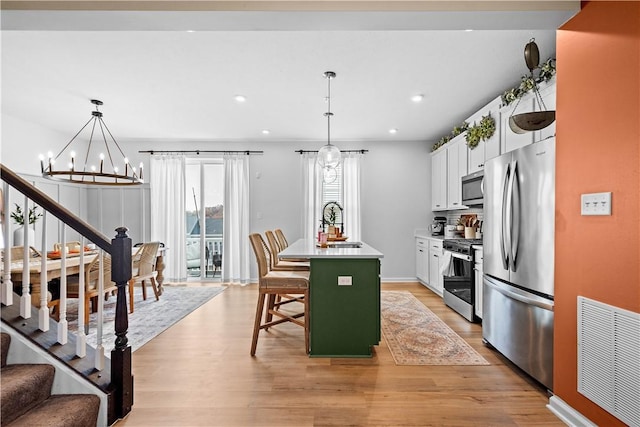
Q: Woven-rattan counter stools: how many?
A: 3